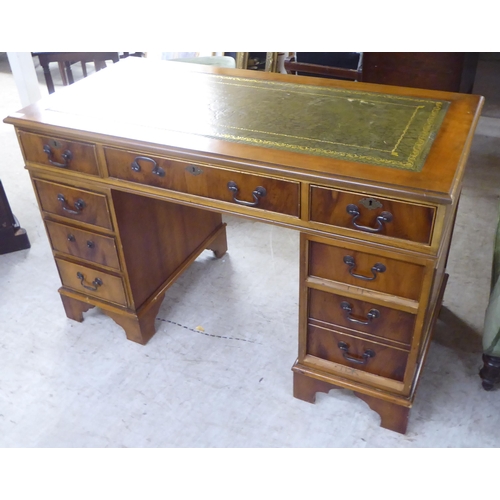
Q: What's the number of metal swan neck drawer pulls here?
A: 9